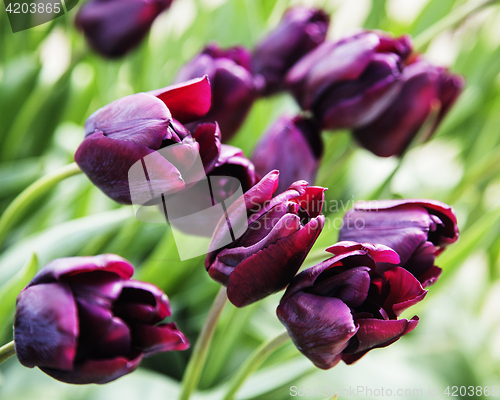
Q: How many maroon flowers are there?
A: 12